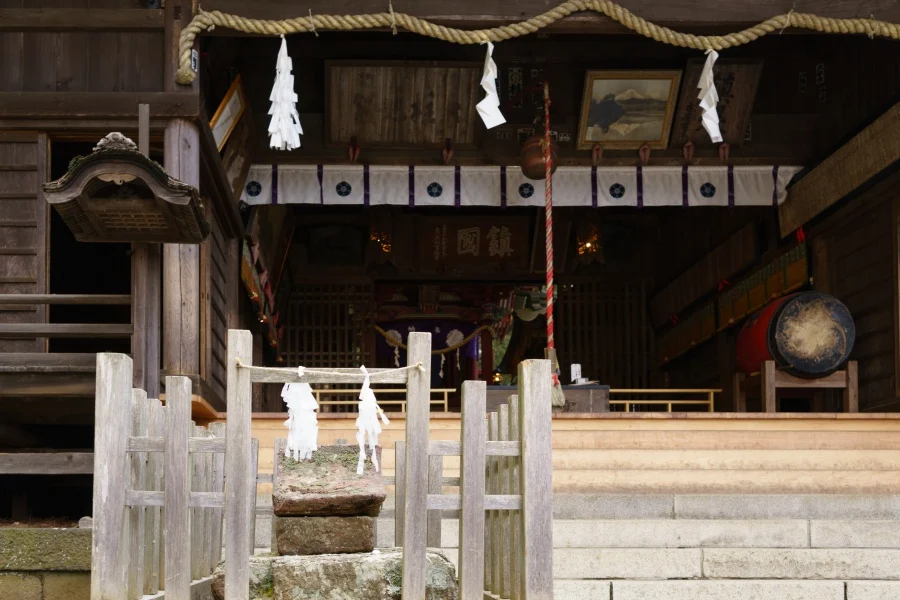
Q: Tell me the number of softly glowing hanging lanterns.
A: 2